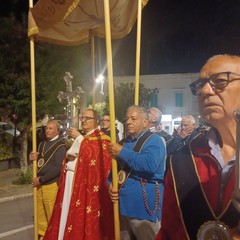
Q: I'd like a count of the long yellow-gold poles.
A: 4